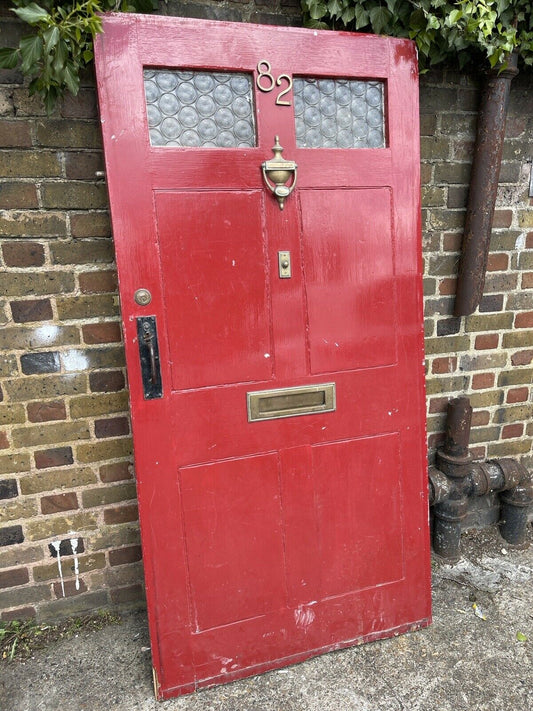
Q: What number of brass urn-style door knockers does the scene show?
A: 1